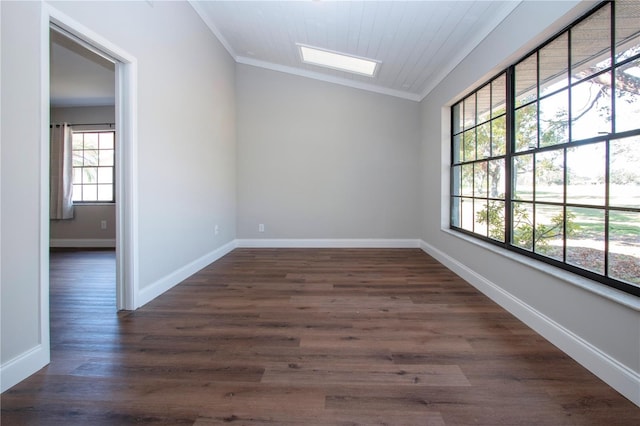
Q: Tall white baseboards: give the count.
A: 5